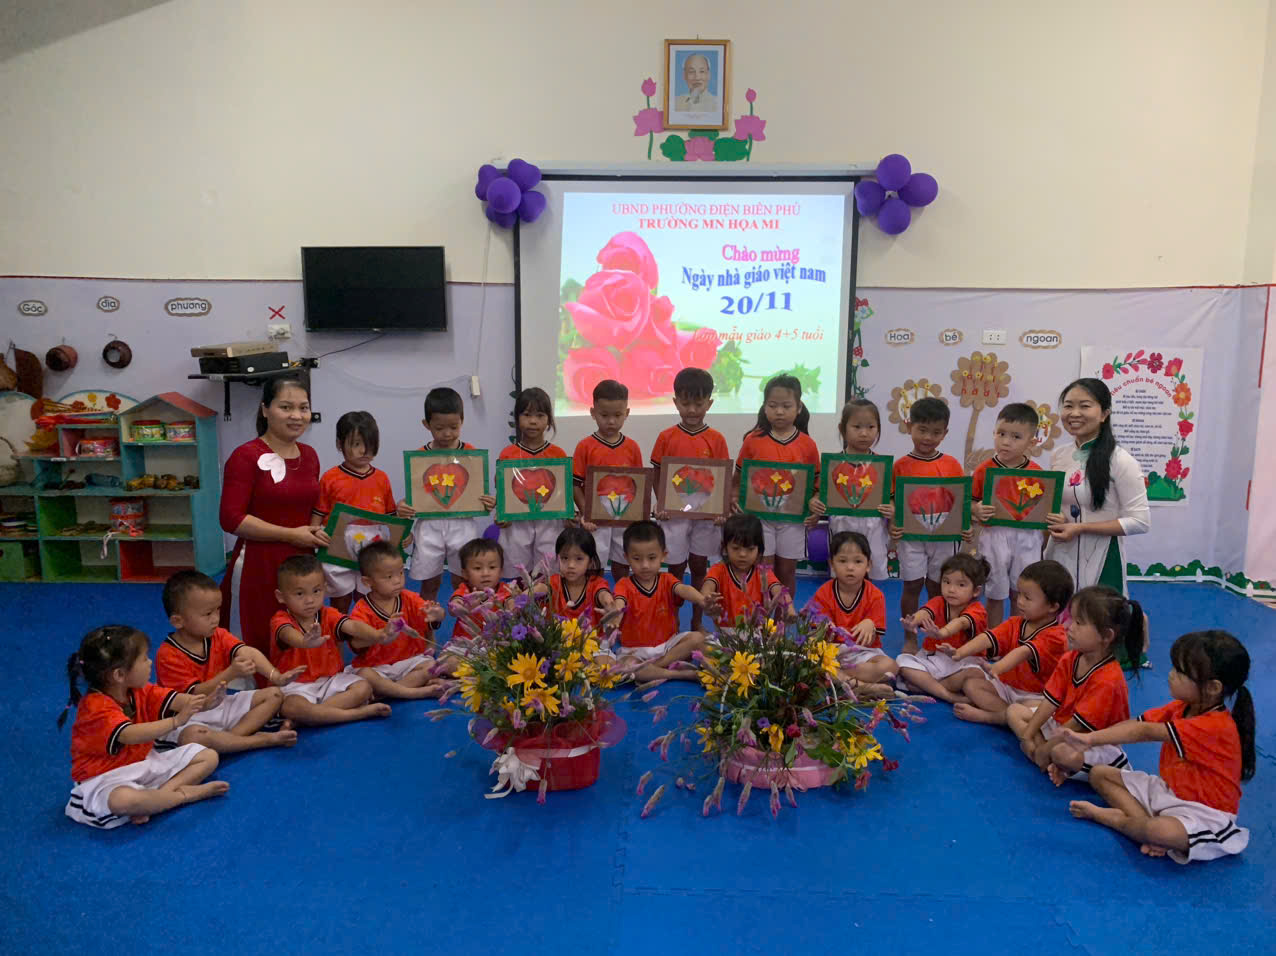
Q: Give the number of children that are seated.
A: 13